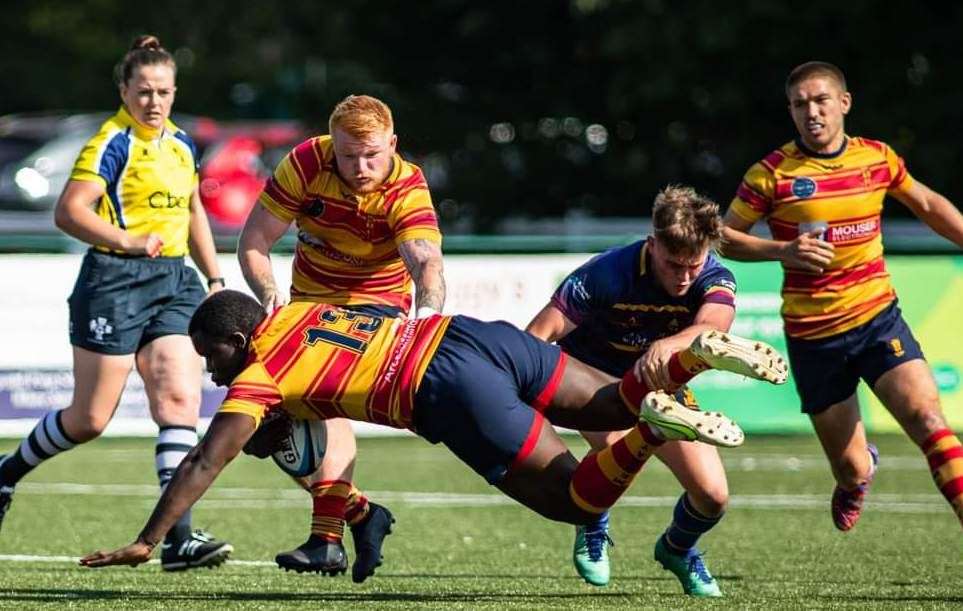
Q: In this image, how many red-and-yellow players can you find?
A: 3